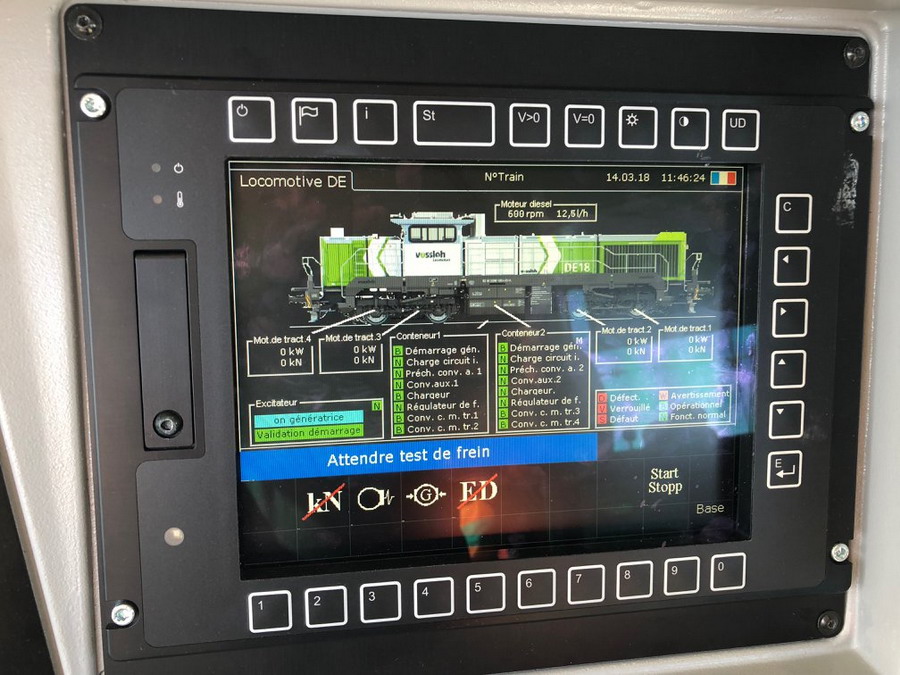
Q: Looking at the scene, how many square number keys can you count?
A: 10